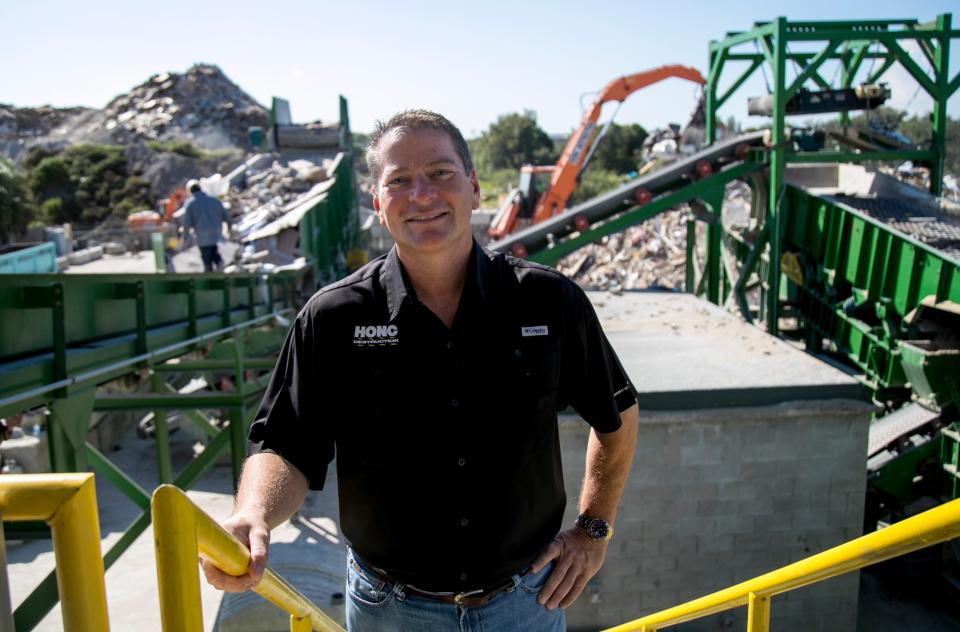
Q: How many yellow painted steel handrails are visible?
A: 3